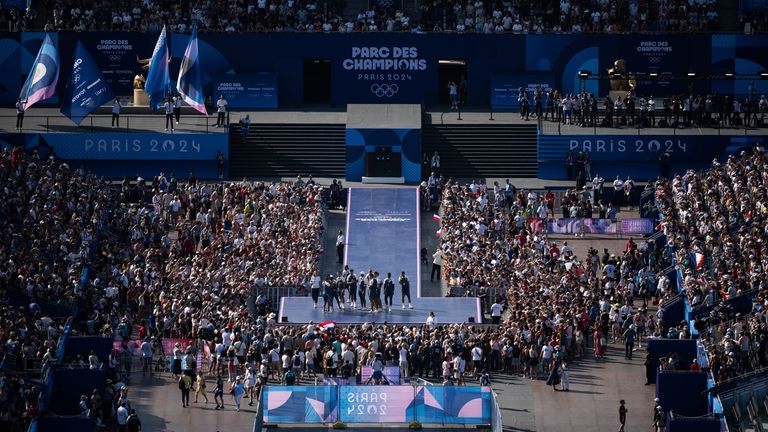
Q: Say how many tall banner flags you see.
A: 4